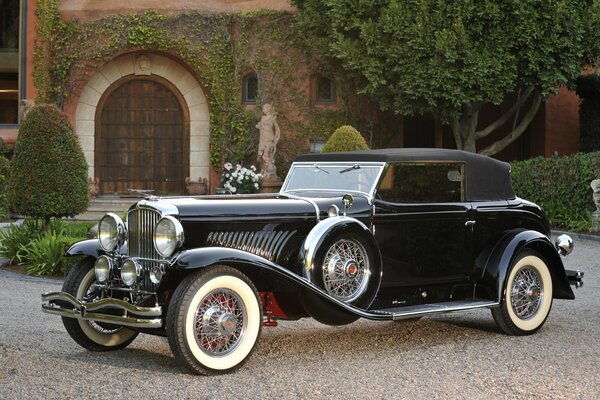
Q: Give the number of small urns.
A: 2